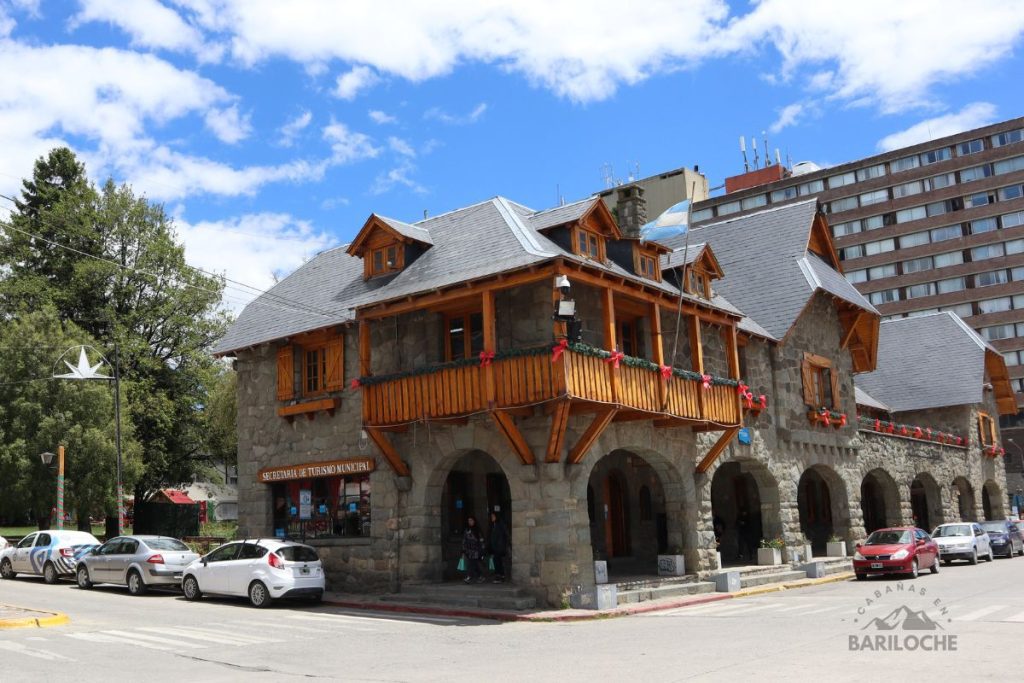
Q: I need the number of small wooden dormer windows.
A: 4